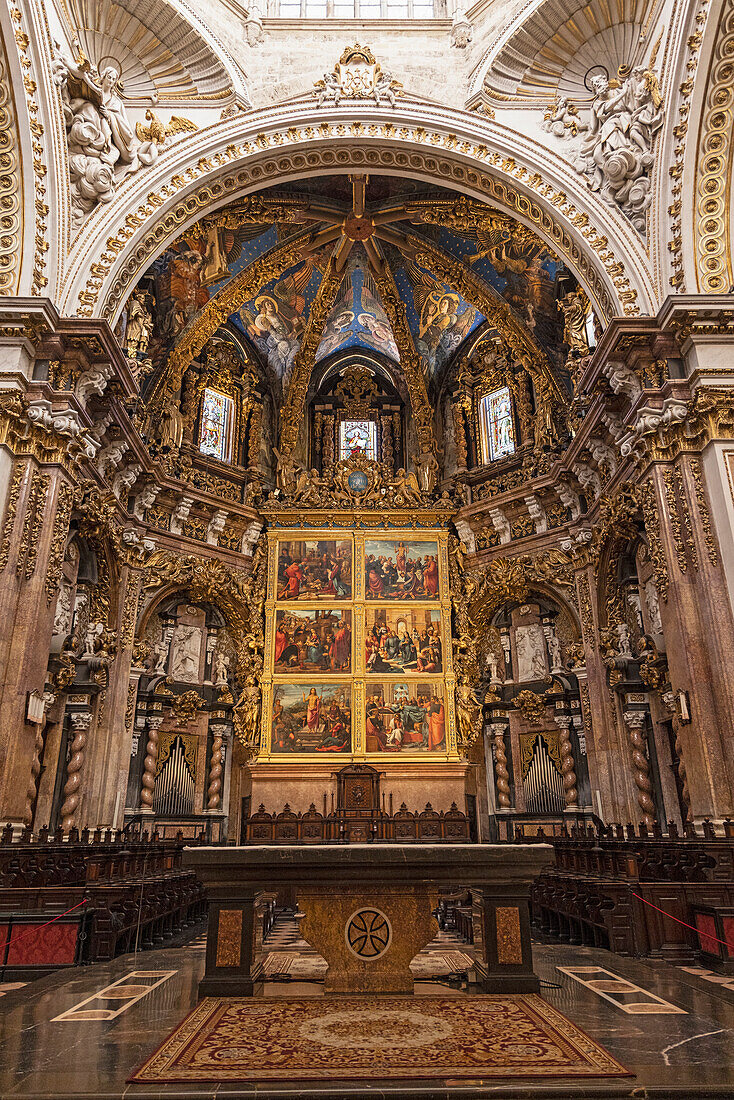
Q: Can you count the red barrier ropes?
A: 2